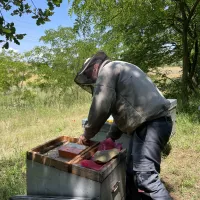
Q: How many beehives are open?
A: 1